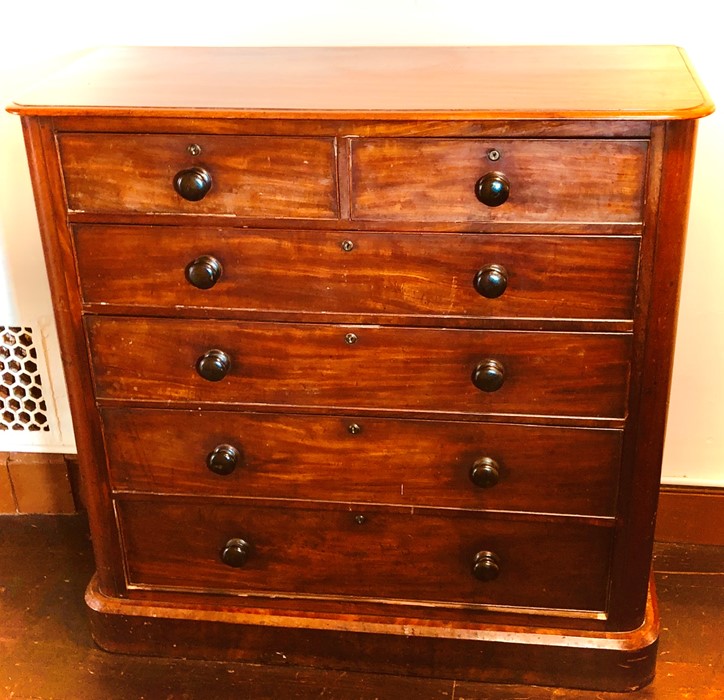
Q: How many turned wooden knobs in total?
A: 10